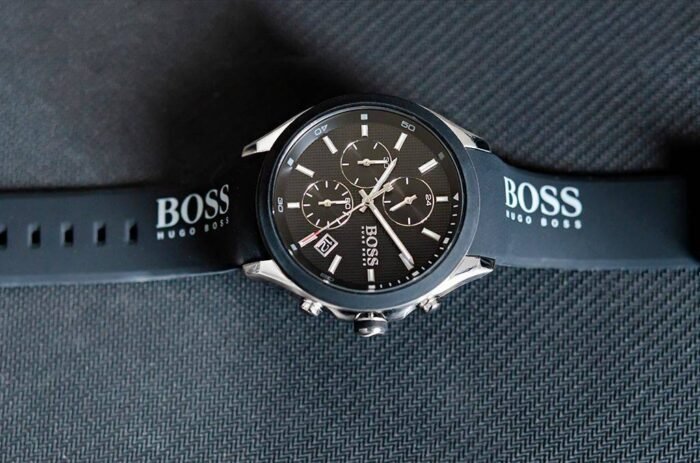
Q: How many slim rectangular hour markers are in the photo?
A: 12